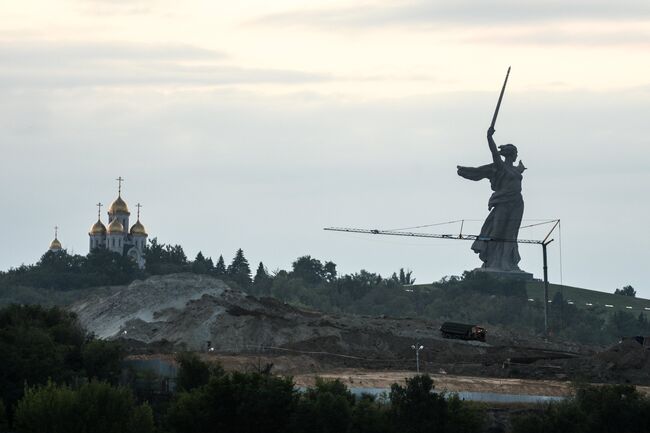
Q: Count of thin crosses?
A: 4